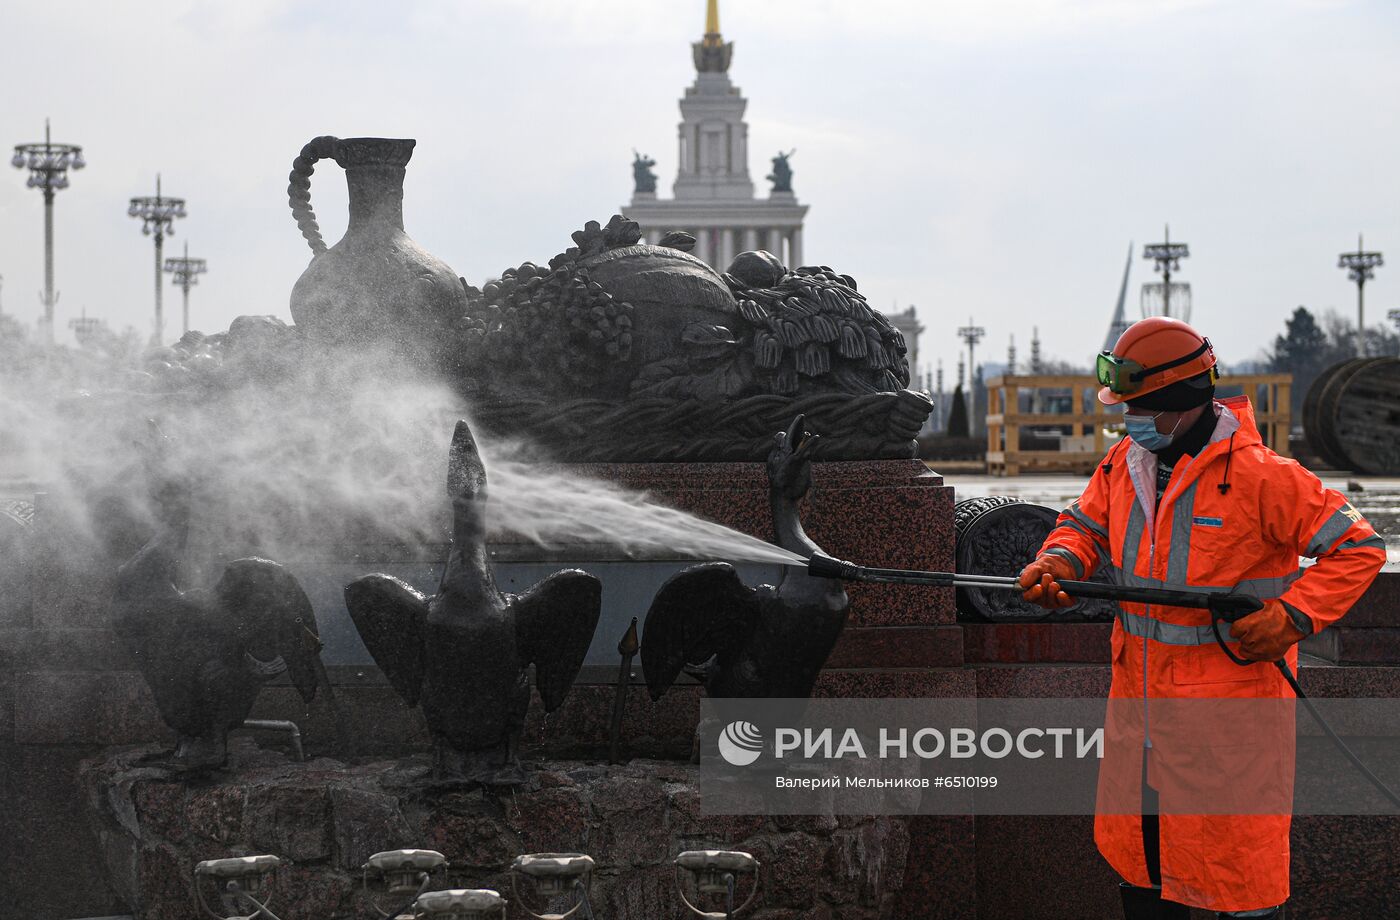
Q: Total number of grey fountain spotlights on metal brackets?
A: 5